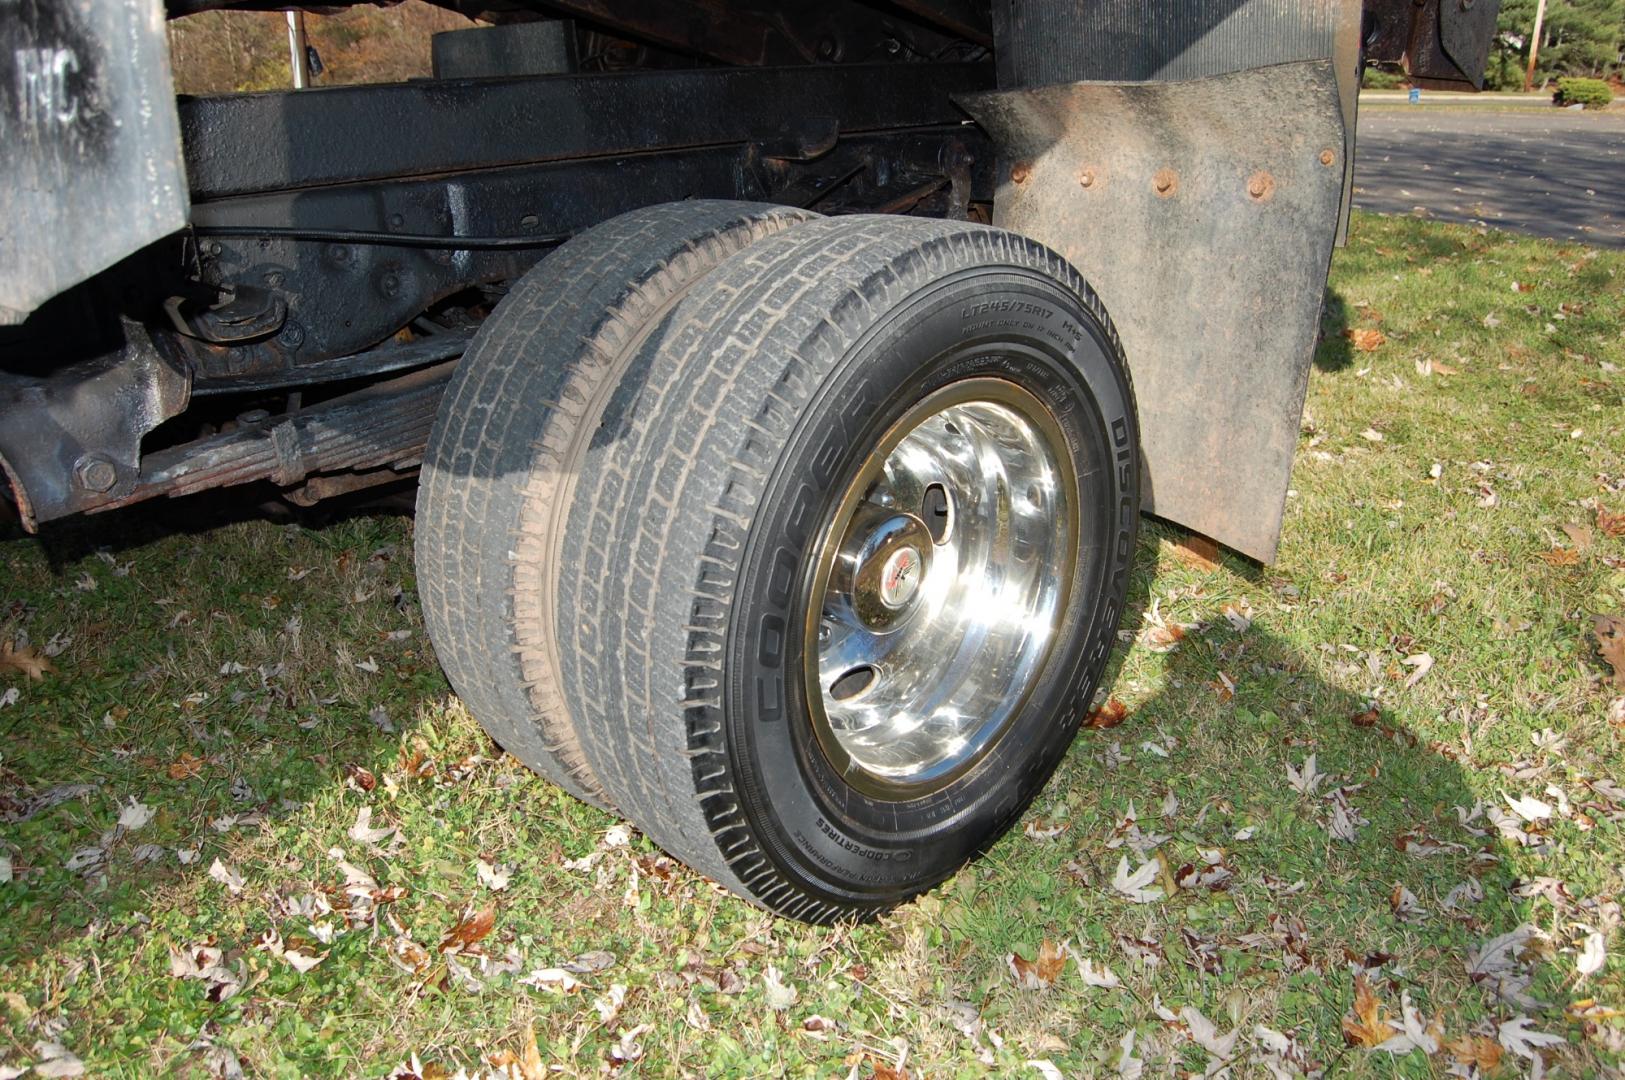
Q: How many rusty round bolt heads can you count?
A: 5